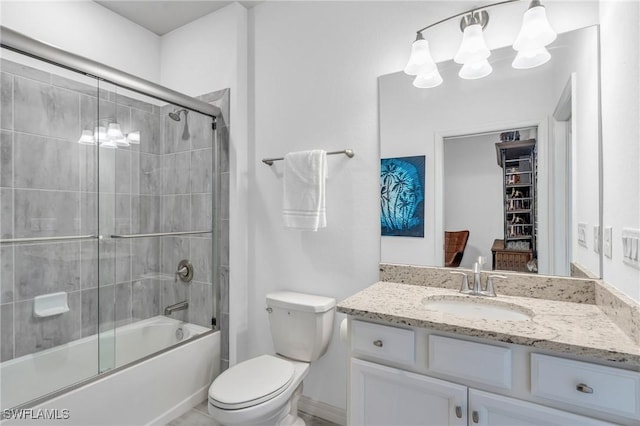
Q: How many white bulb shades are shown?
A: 3